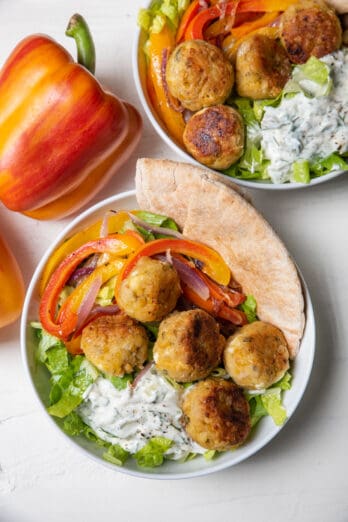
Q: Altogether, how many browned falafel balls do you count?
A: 9